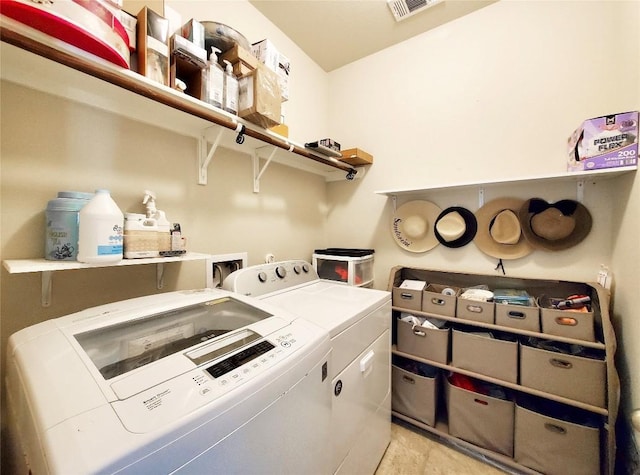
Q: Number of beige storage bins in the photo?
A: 11